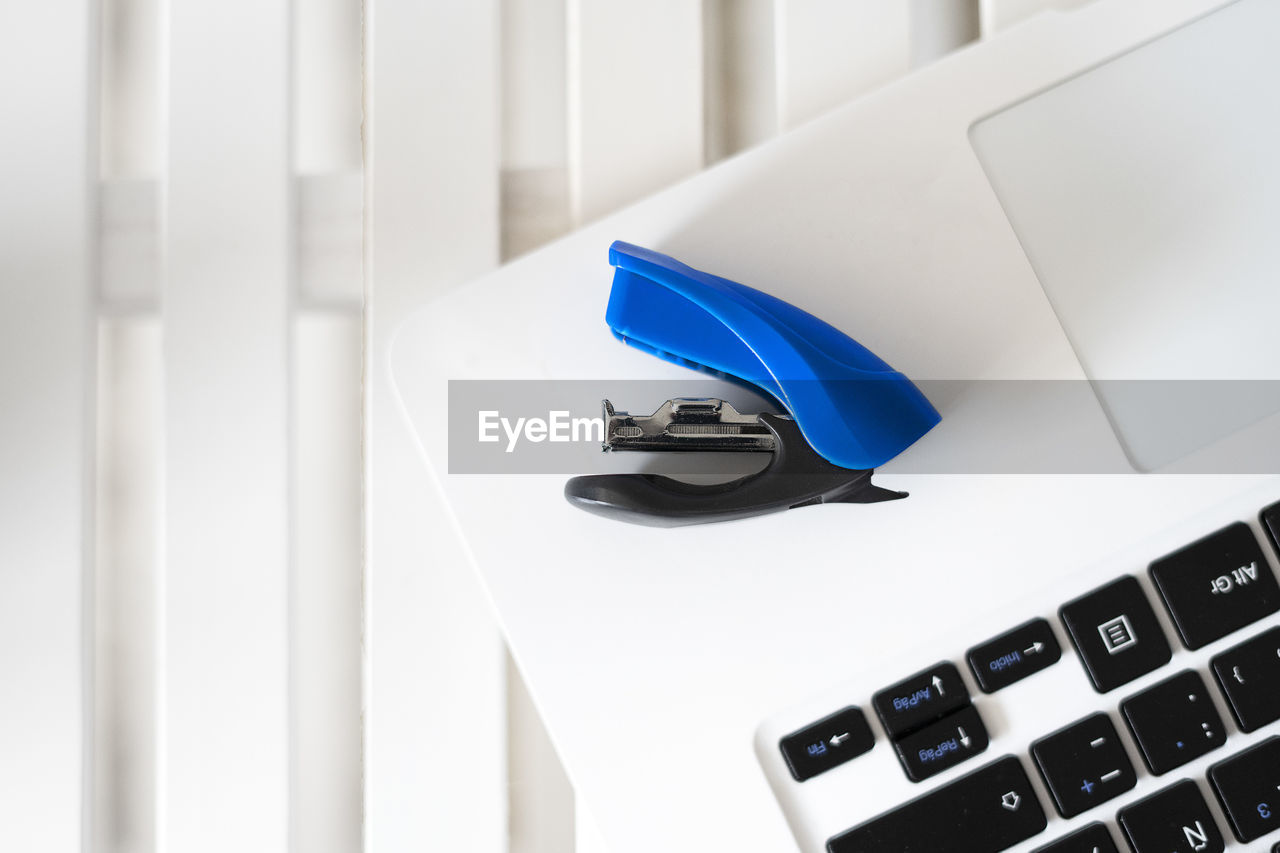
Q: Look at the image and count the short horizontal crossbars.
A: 3